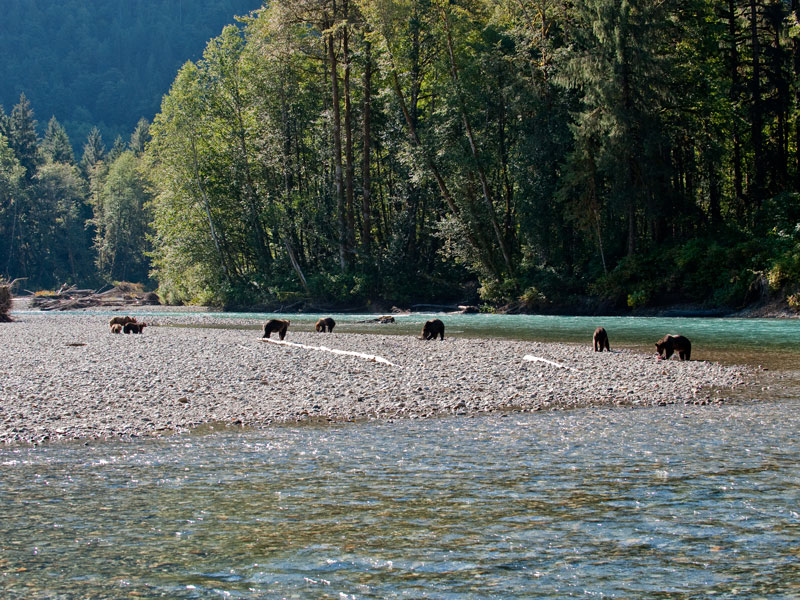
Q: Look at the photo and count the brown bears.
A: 8